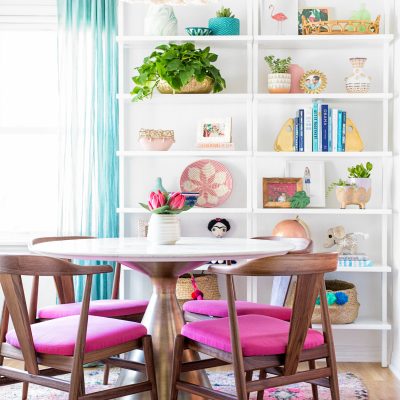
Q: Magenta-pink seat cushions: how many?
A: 4